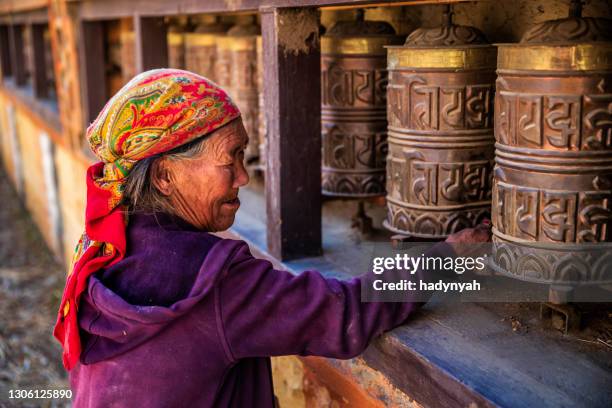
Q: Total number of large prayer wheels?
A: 3